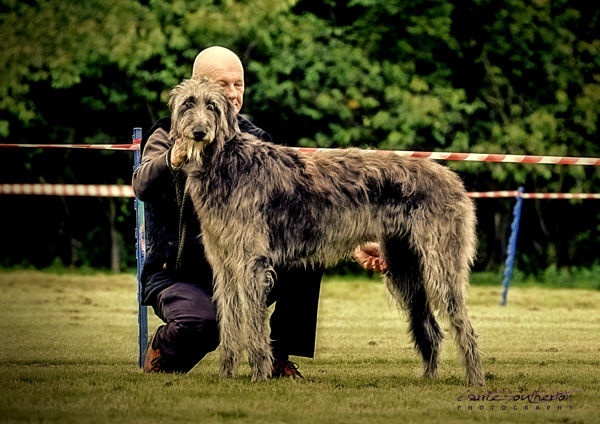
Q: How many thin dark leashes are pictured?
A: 1